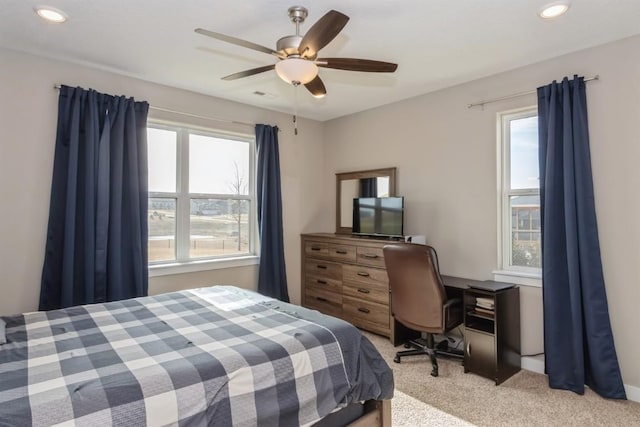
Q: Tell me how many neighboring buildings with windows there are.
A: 1